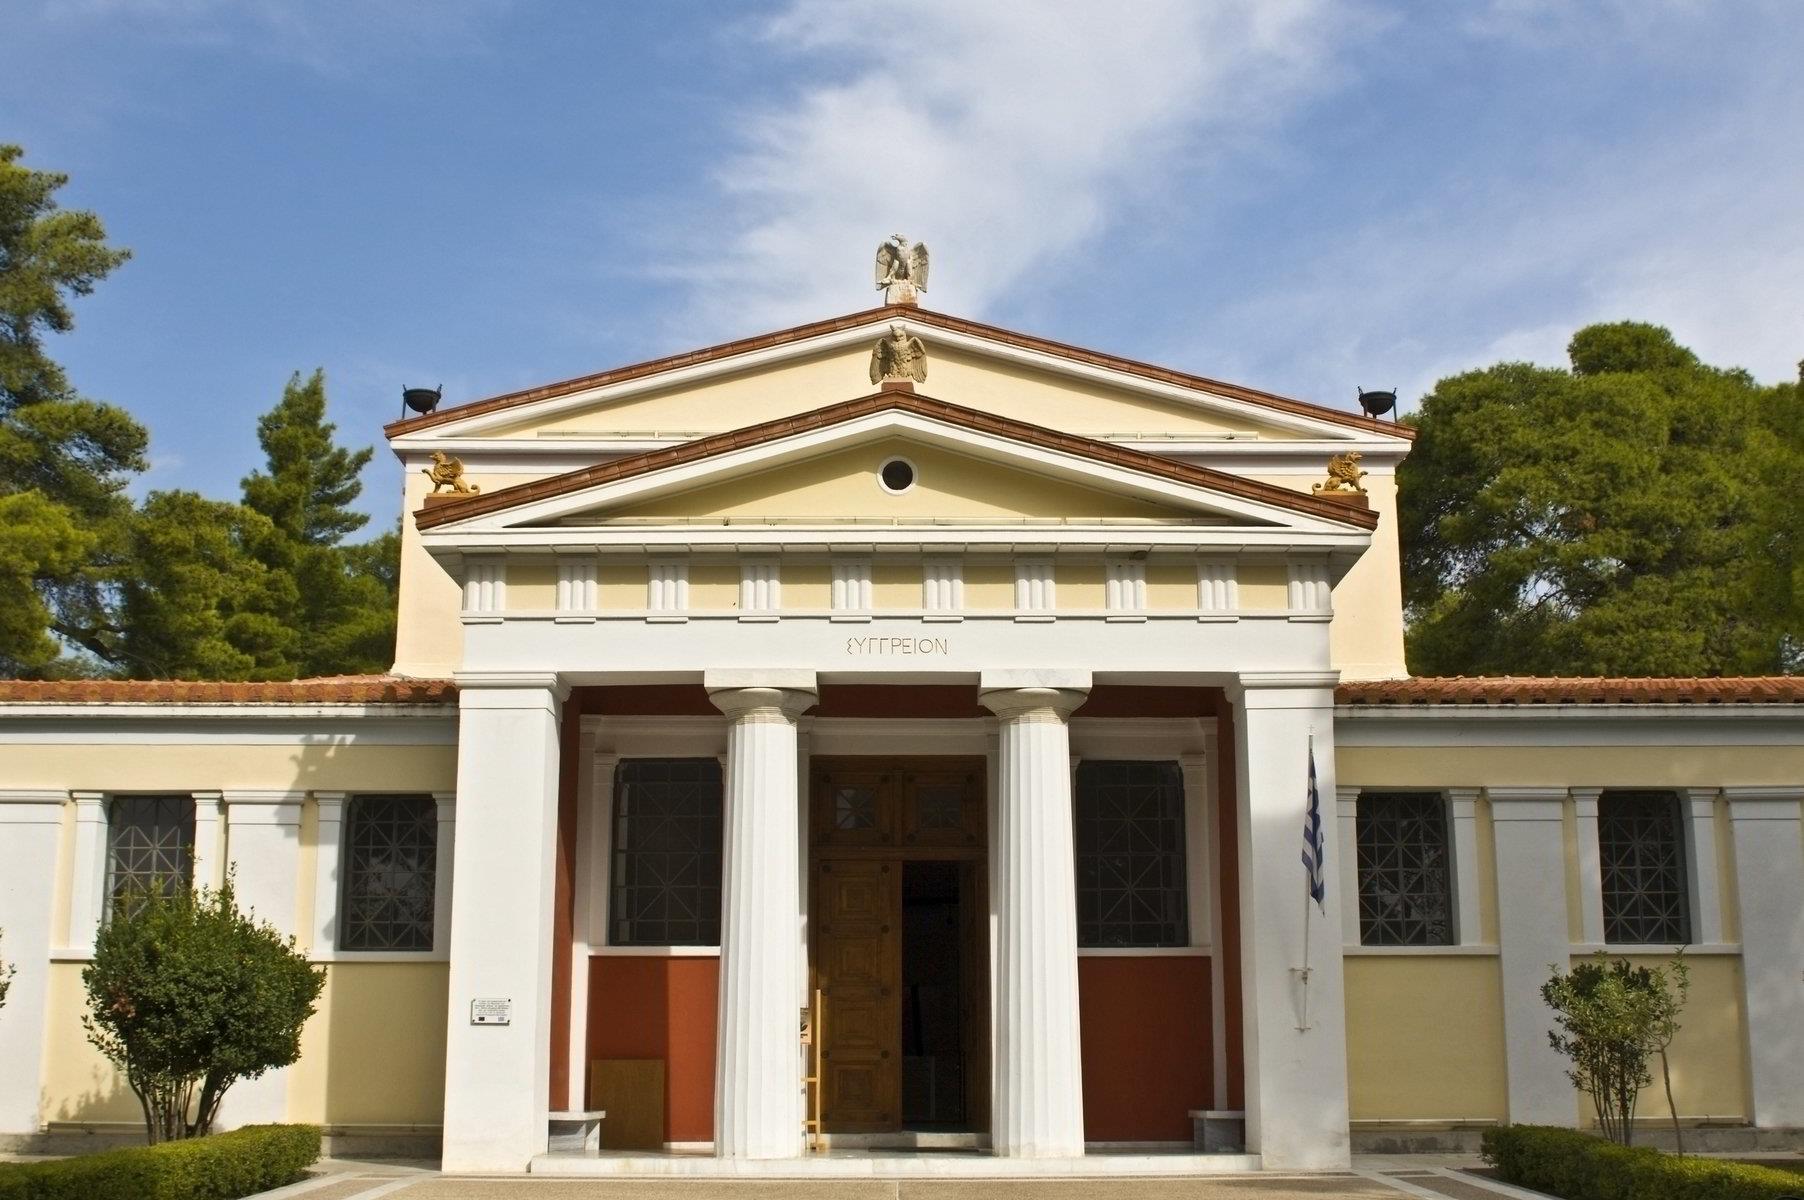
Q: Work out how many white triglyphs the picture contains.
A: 10